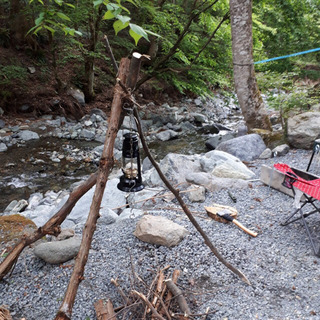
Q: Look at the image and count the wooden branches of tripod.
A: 3